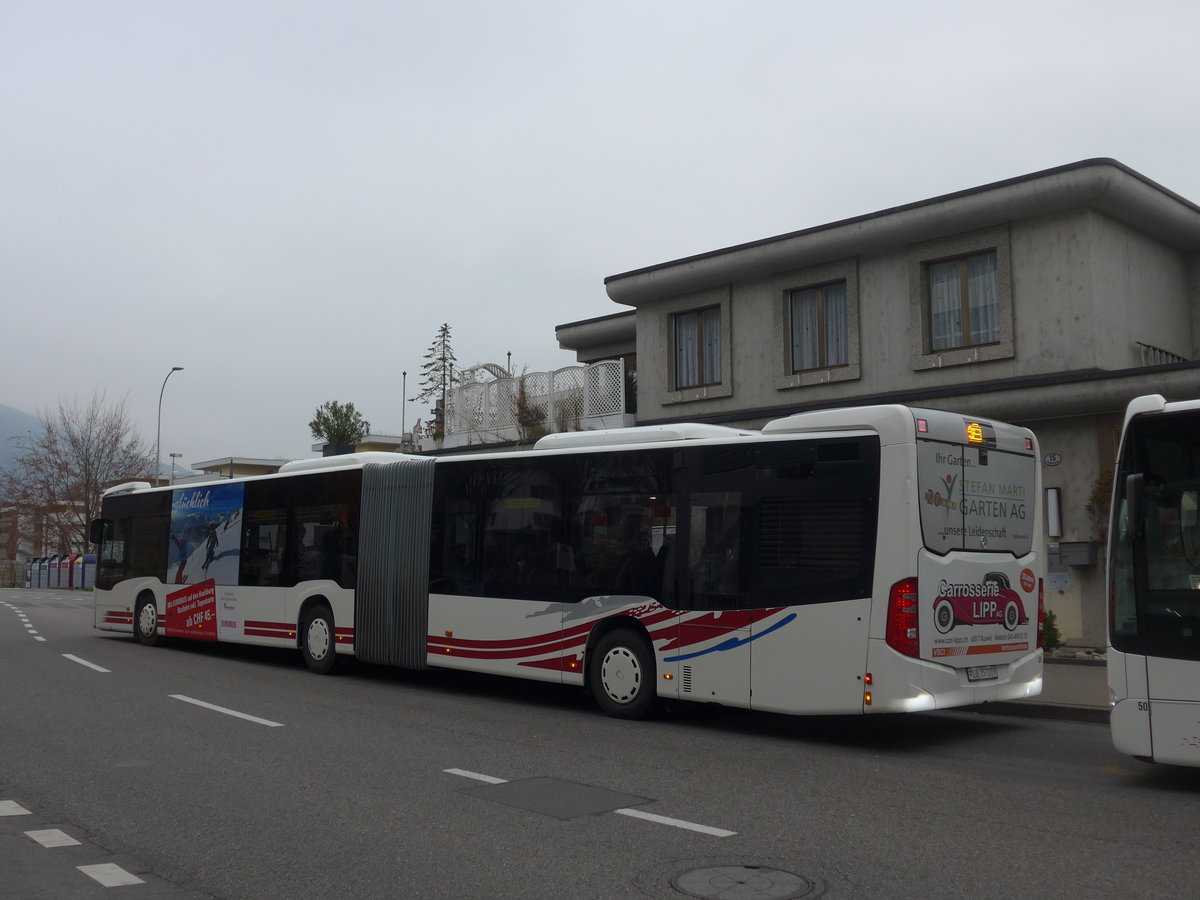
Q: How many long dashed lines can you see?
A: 4